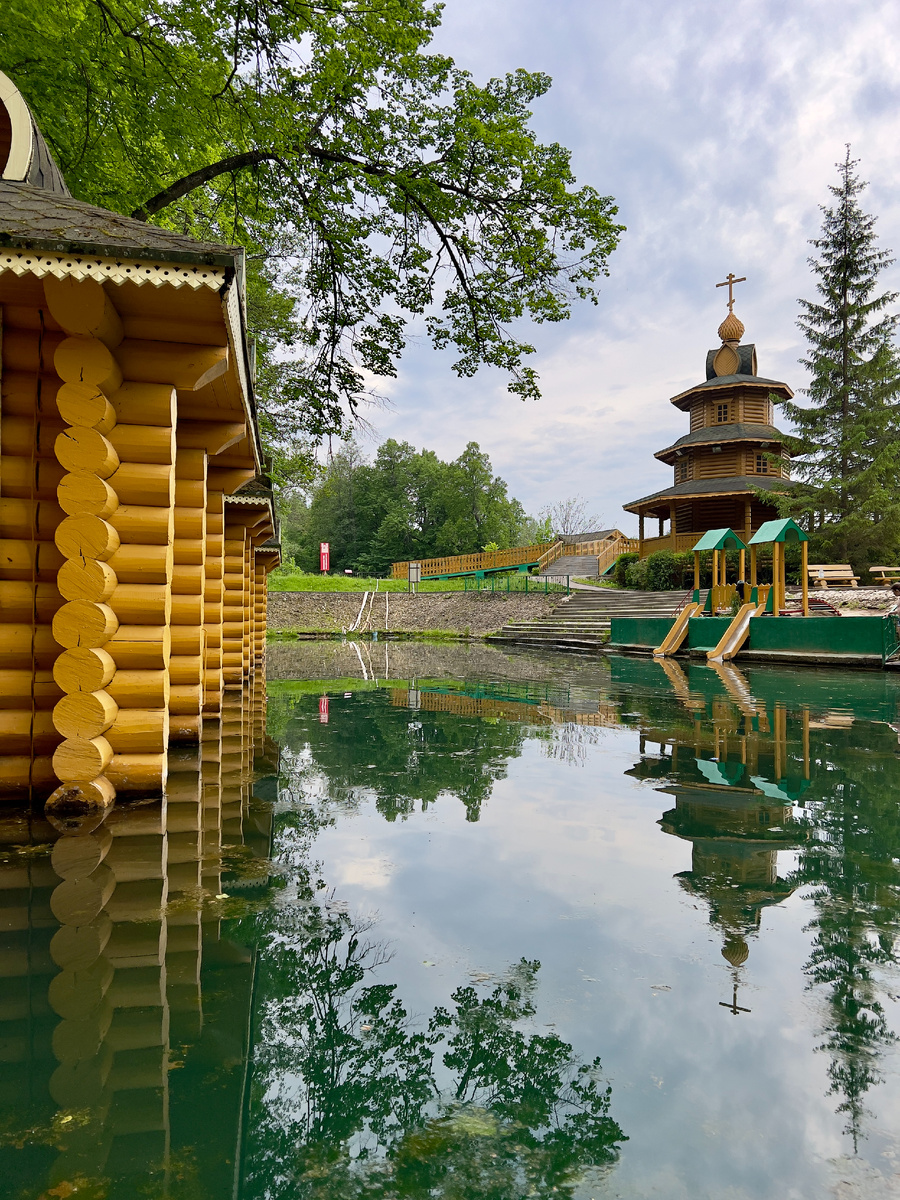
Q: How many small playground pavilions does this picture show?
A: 2